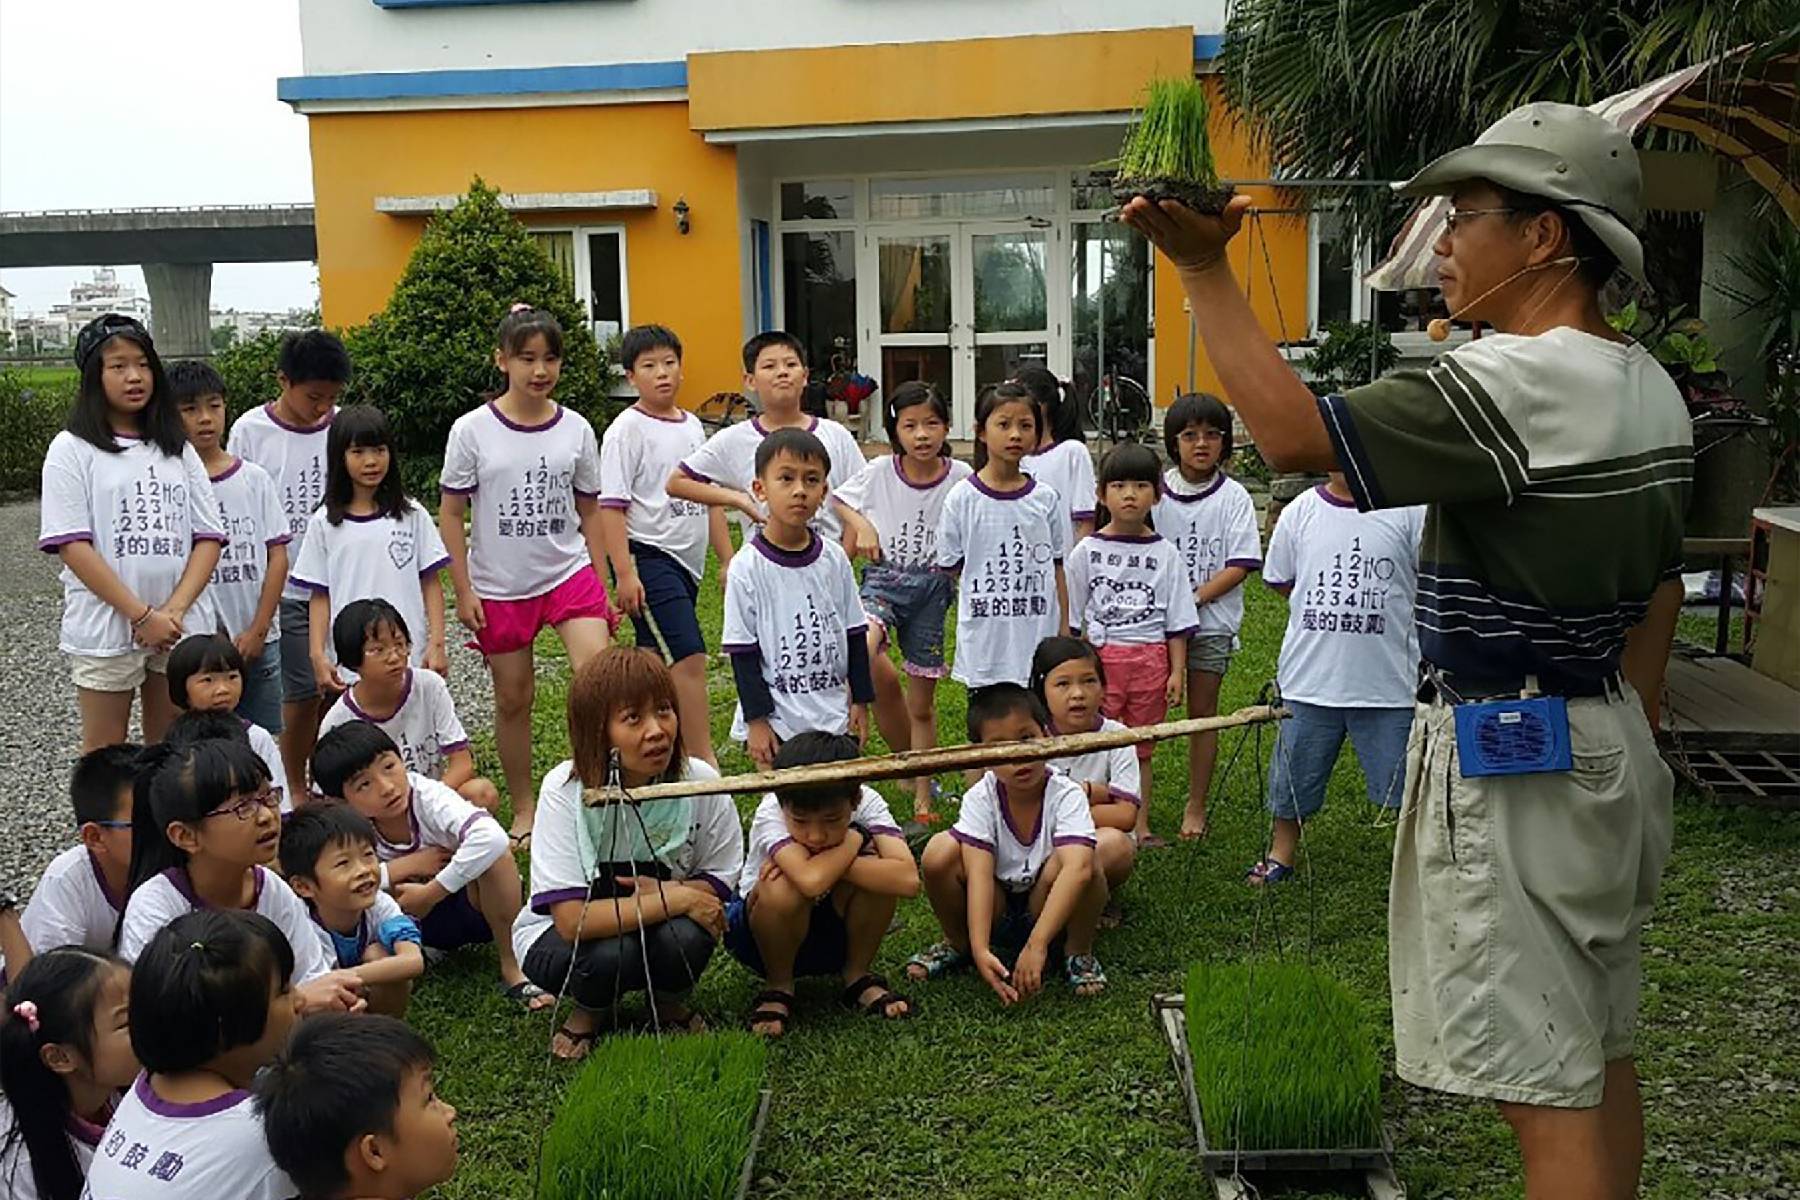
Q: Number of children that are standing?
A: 14